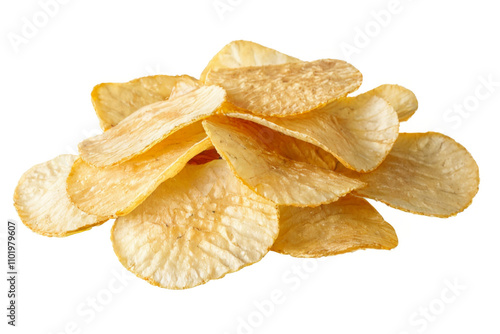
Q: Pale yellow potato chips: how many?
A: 12